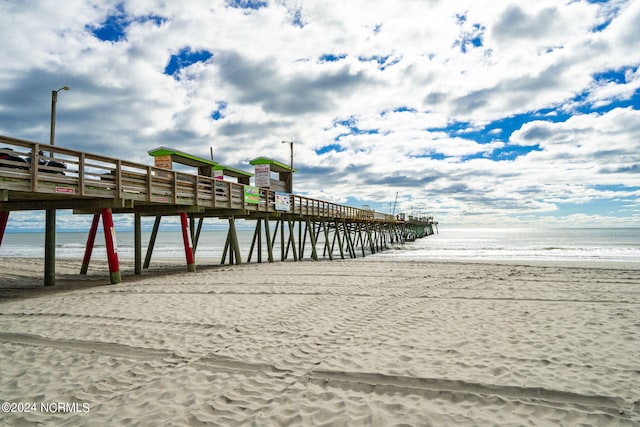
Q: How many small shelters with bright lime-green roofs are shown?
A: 3